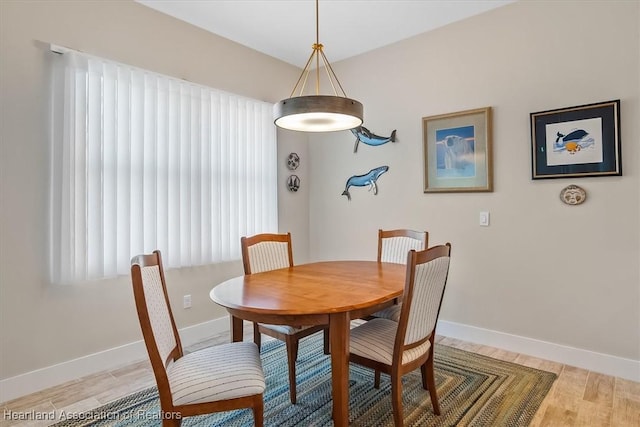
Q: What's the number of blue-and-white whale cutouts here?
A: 2